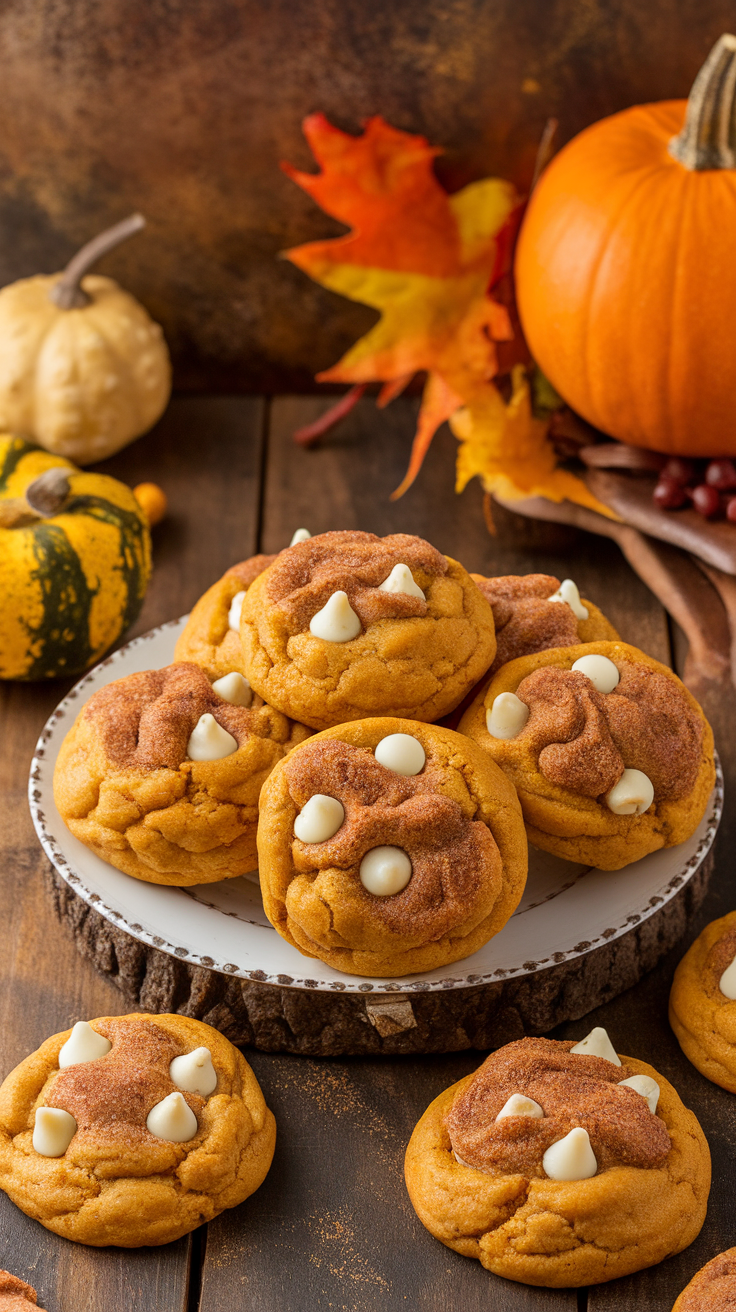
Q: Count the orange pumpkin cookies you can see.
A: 11